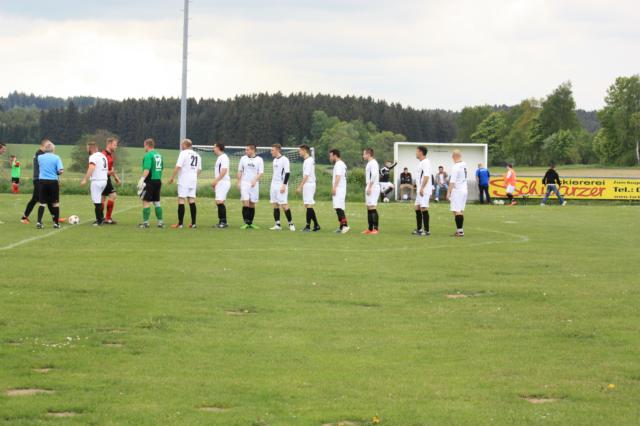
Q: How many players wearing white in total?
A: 10